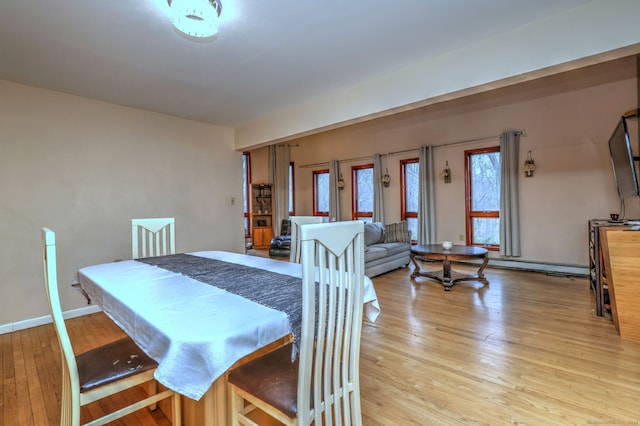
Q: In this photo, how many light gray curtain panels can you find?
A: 5